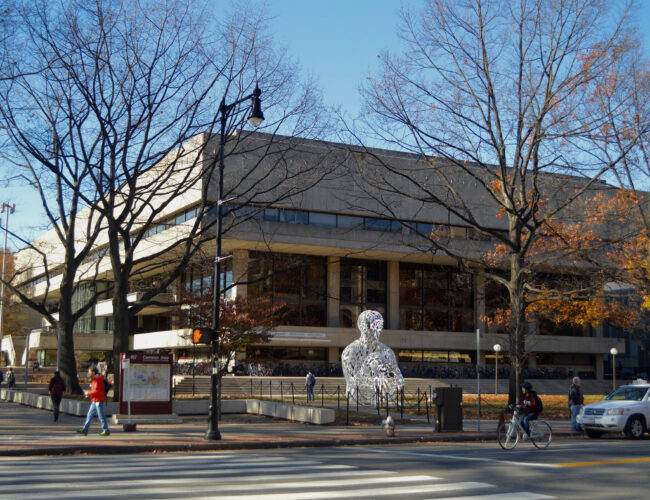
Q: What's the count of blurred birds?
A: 0